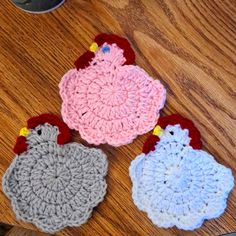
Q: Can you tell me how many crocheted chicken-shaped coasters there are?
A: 3